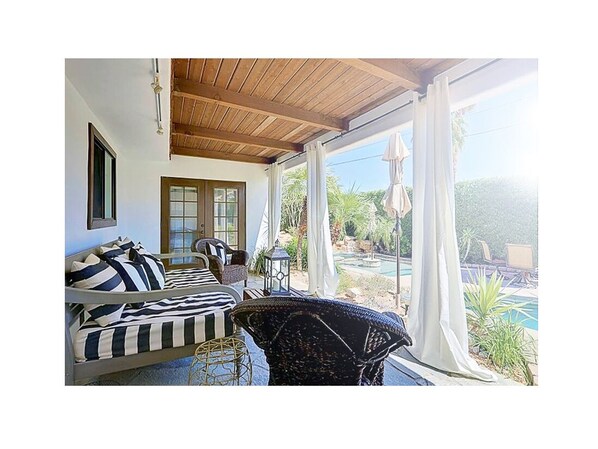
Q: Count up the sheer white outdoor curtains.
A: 3